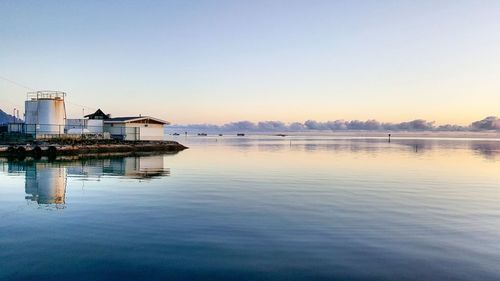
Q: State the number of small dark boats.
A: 5